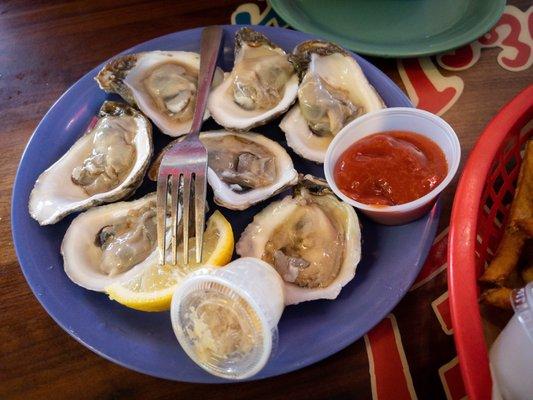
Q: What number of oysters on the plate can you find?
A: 7